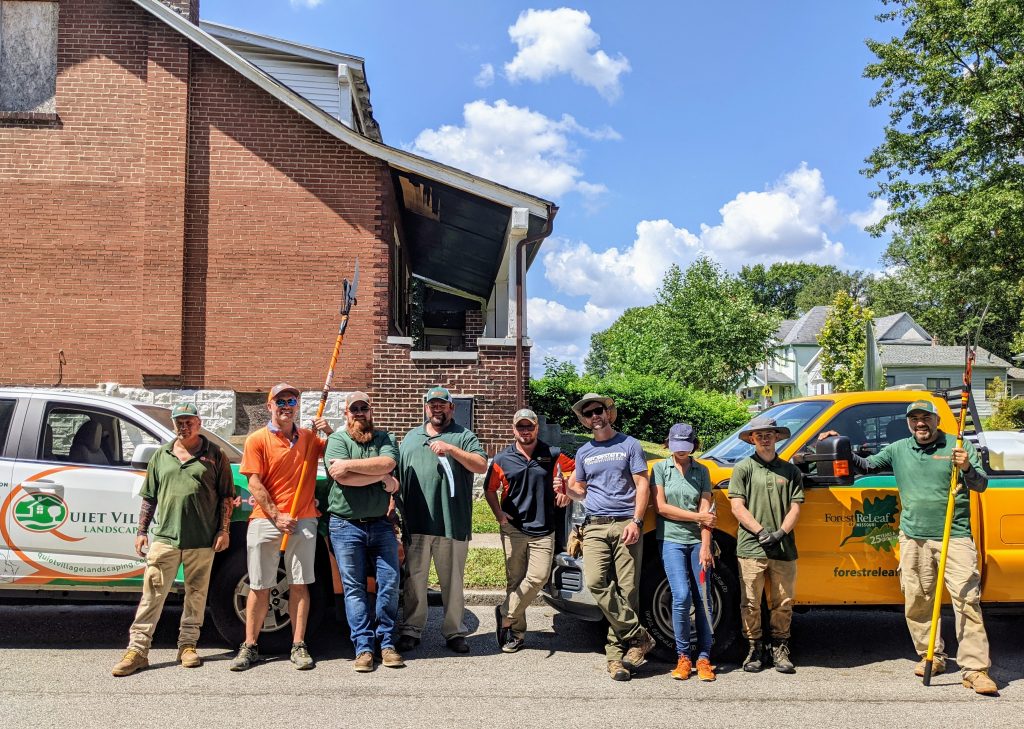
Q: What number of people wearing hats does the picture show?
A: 9